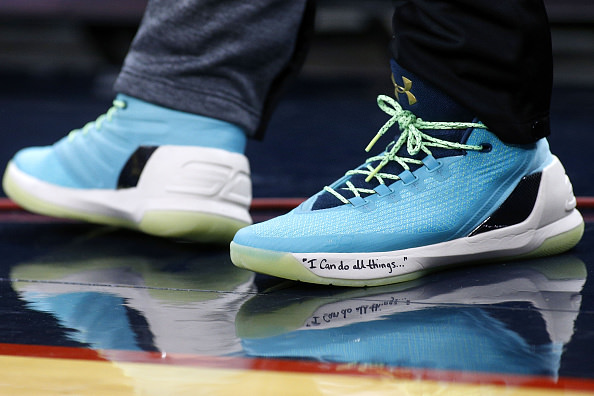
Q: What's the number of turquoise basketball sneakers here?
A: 2